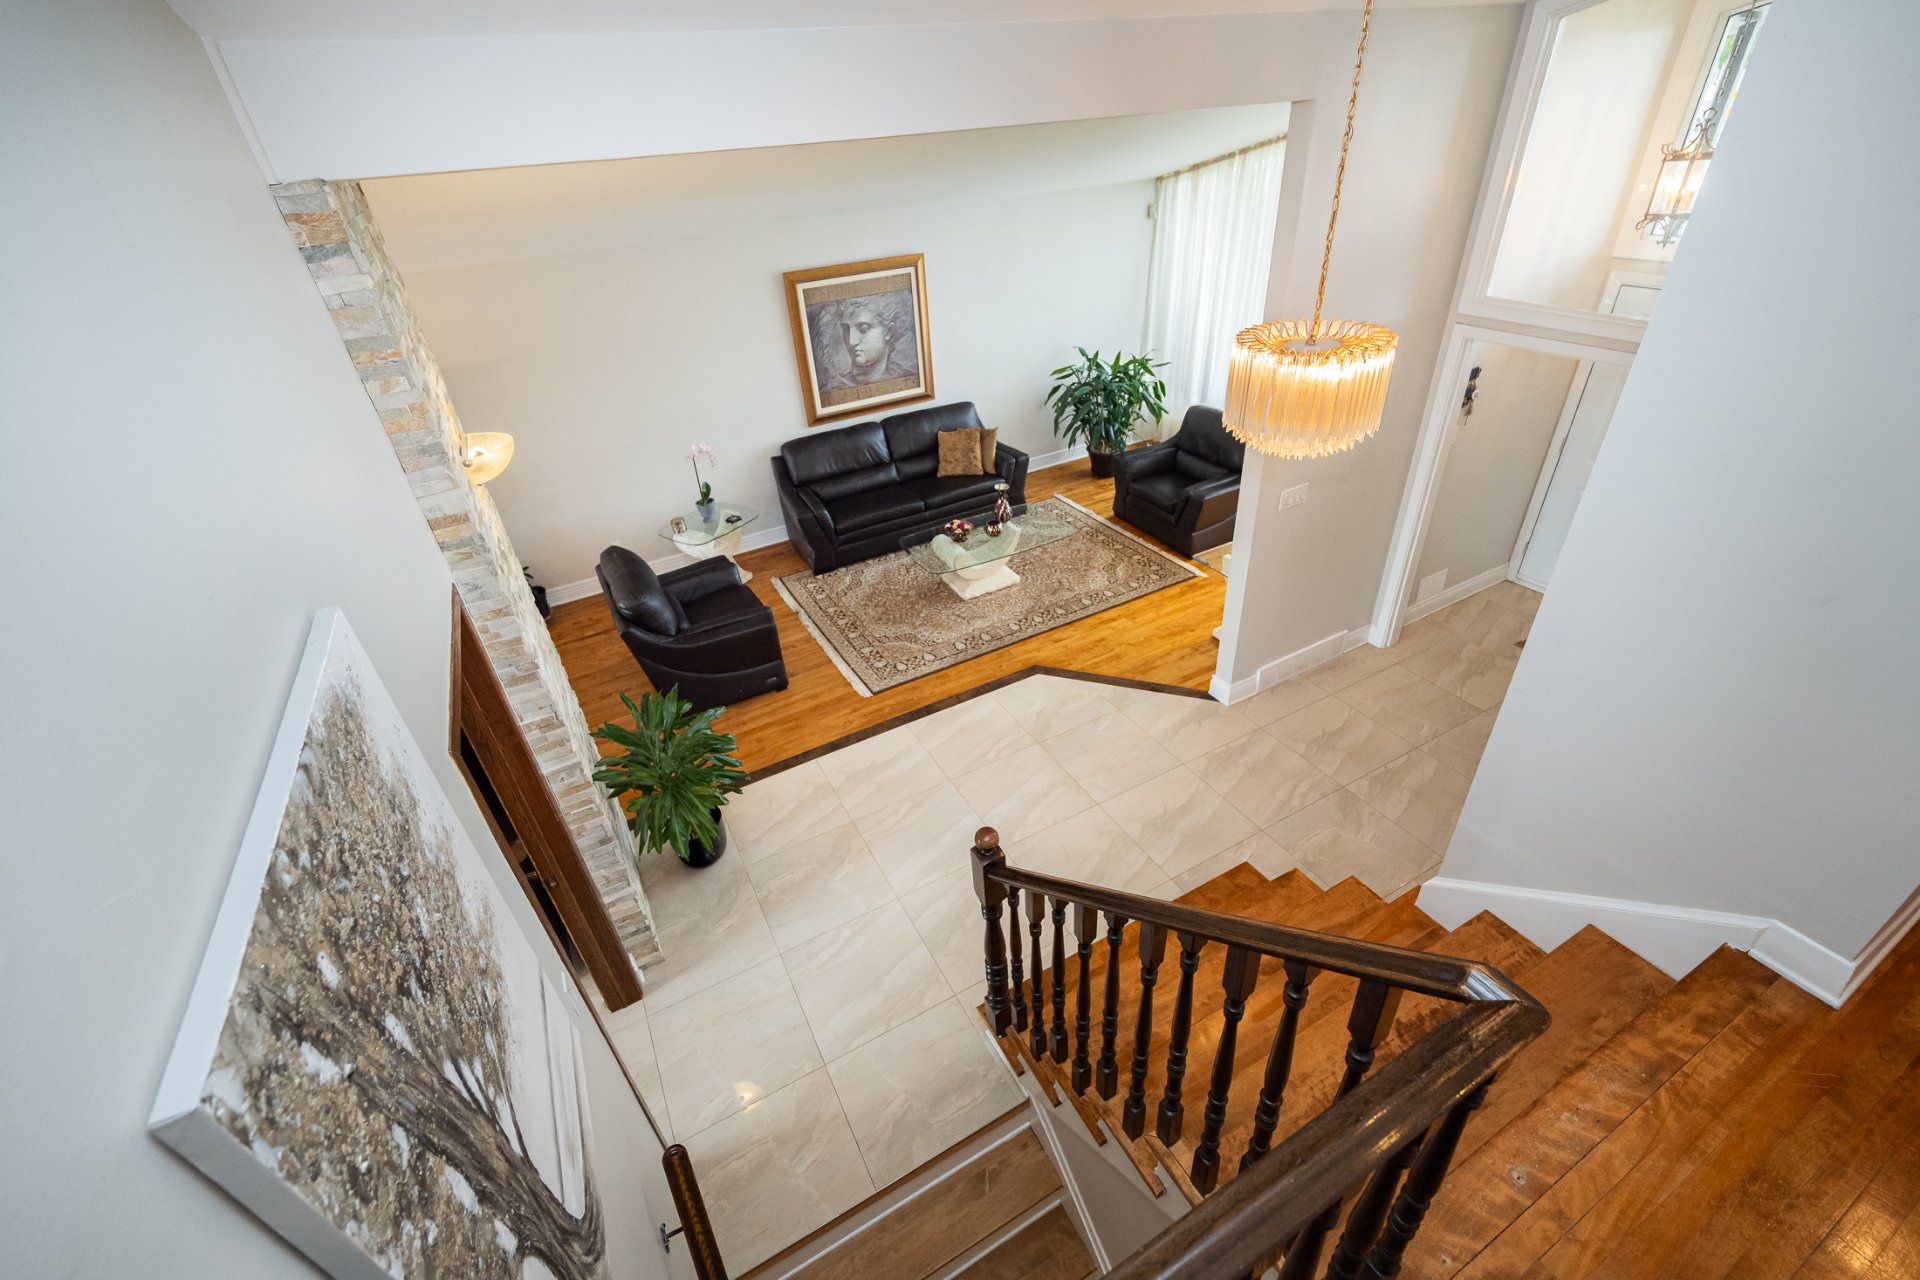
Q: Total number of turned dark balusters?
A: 13